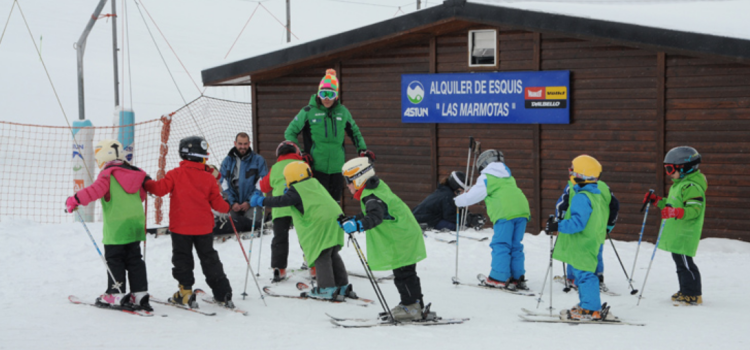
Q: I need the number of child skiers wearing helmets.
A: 8